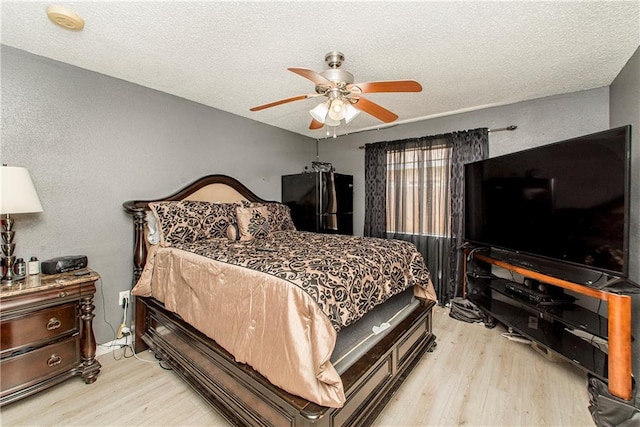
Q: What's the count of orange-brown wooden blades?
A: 5